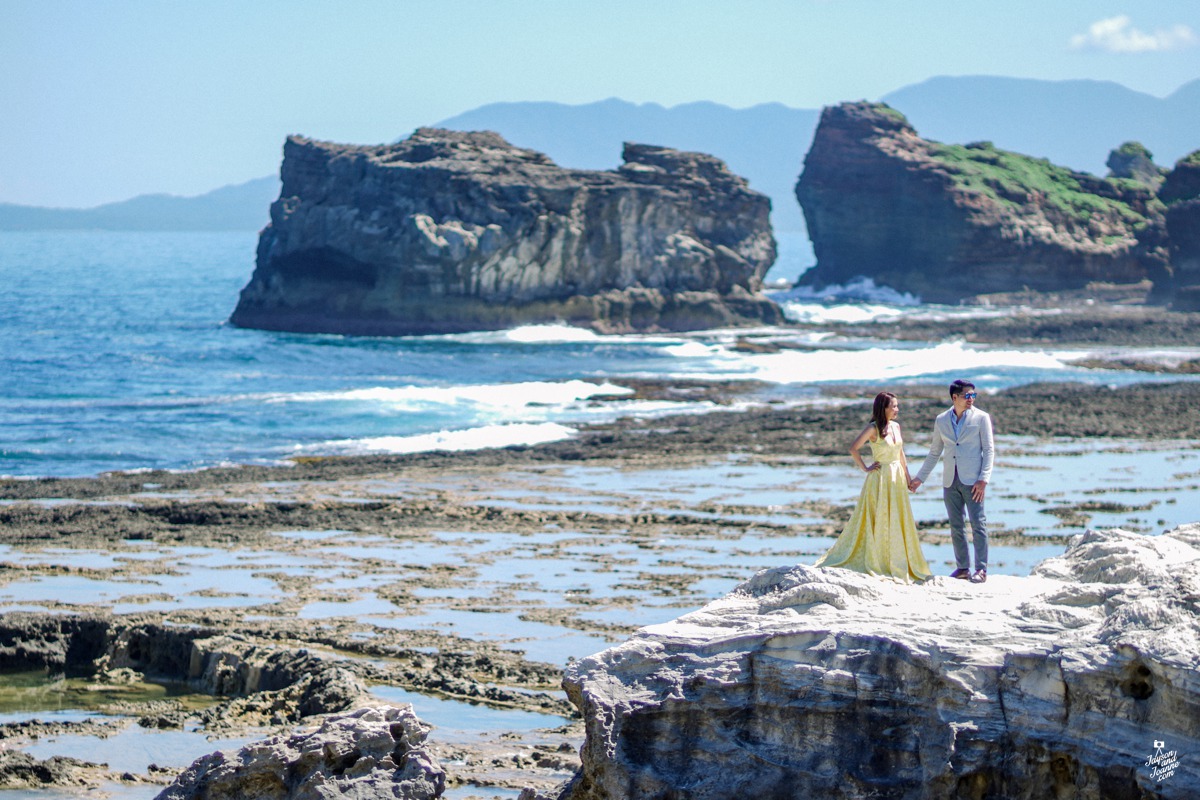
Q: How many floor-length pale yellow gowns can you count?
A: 1